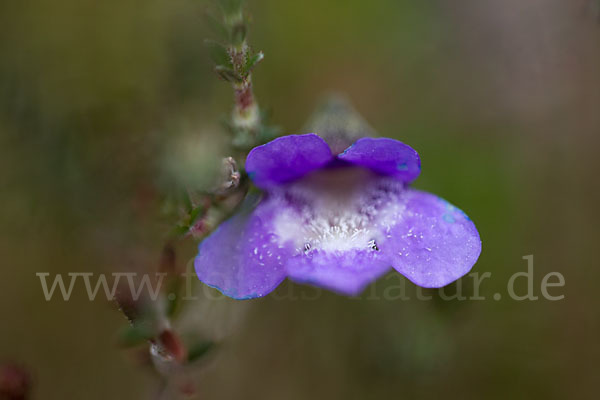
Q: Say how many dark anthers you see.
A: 2